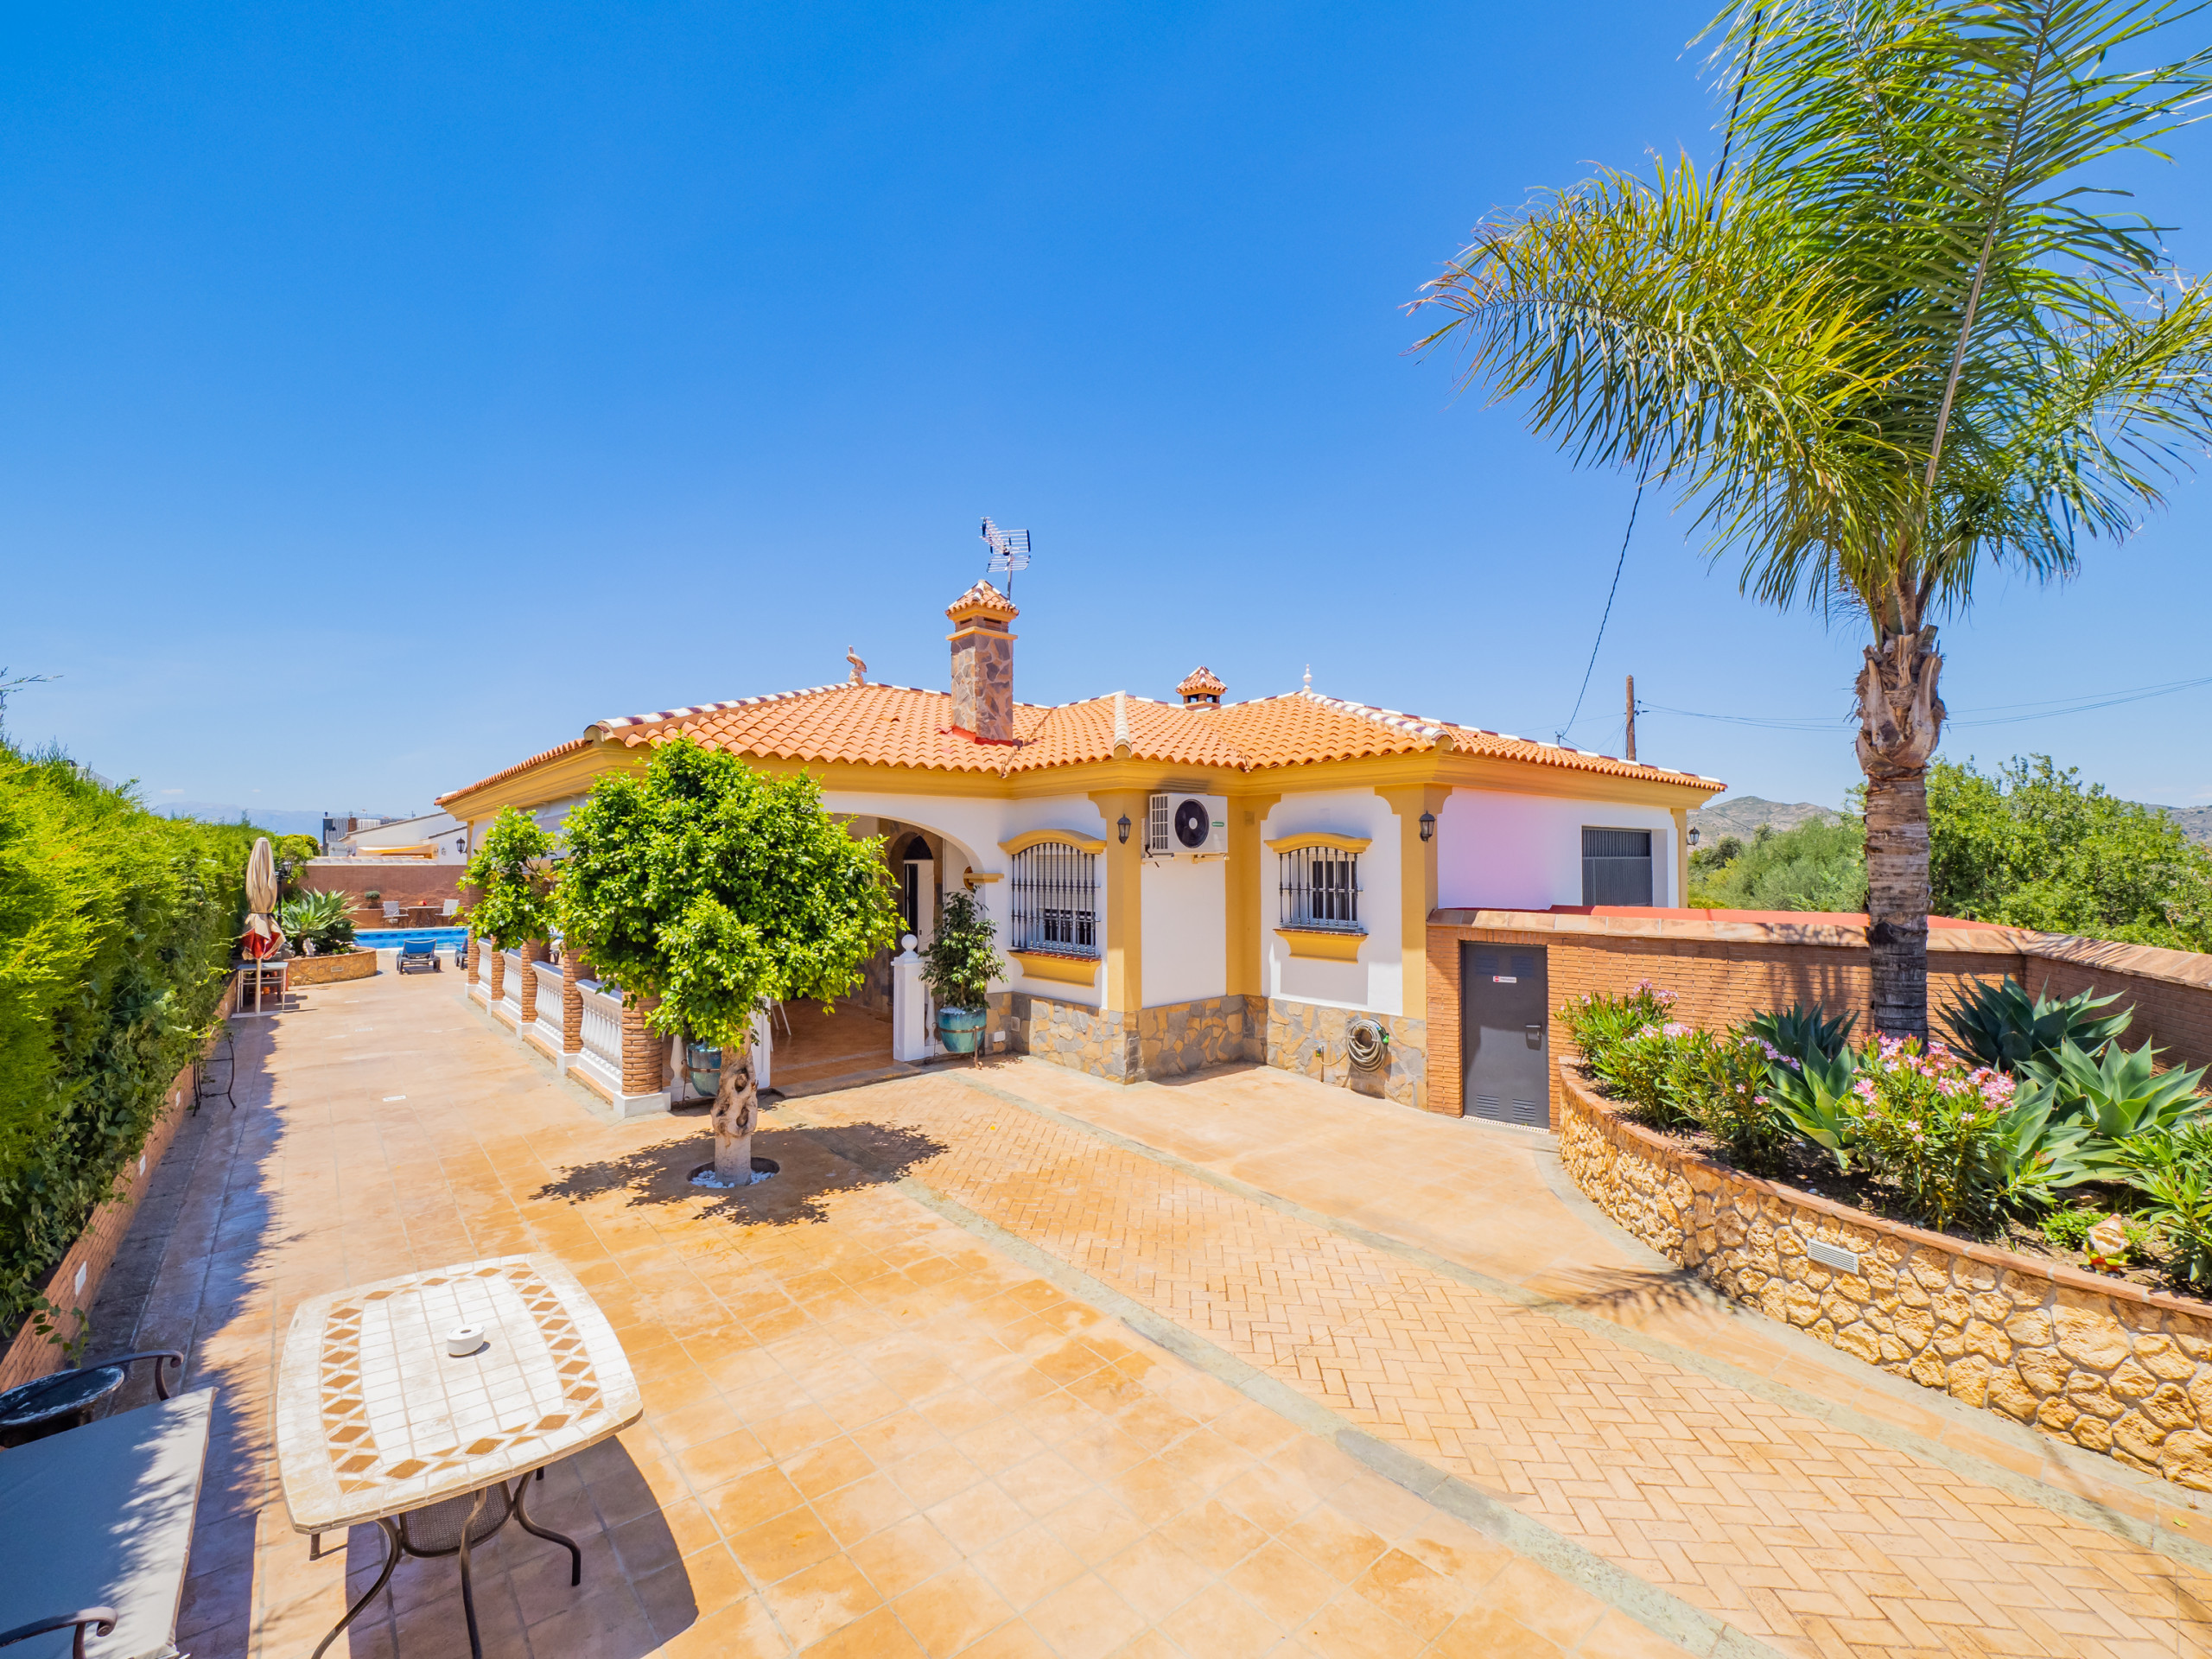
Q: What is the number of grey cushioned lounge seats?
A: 1